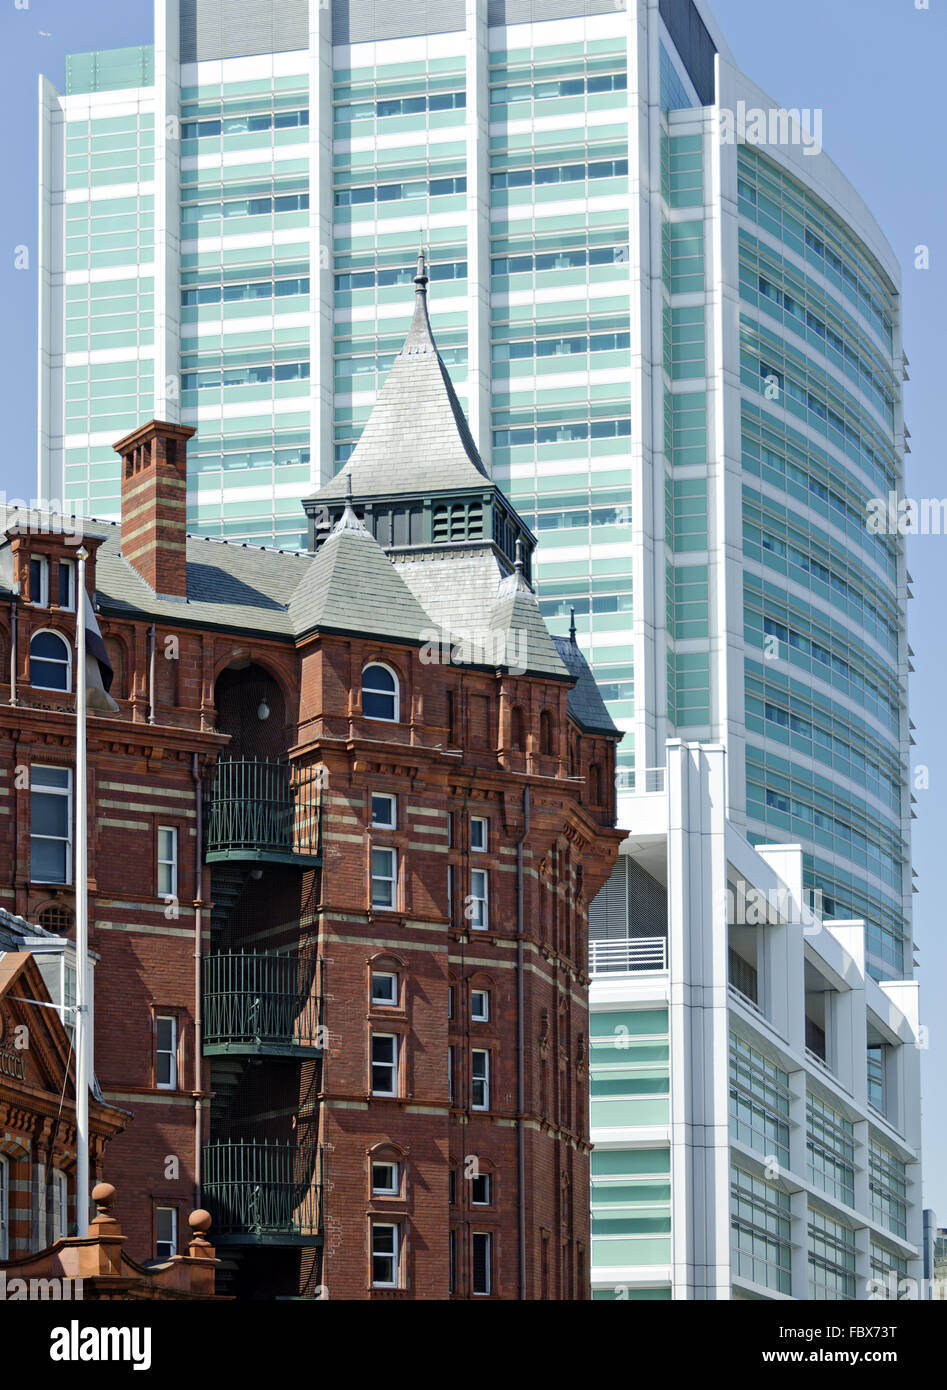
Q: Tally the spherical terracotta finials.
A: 2